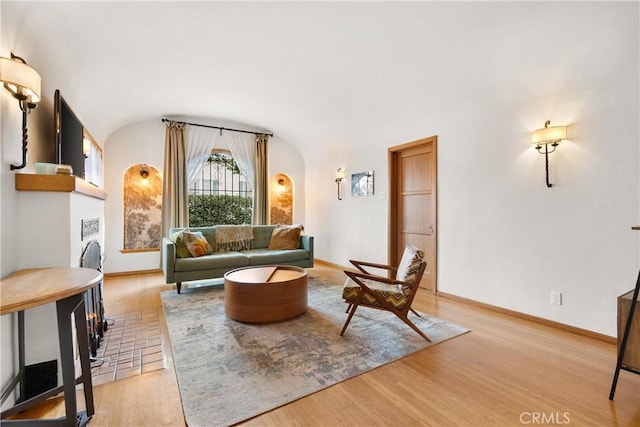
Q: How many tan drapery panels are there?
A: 2